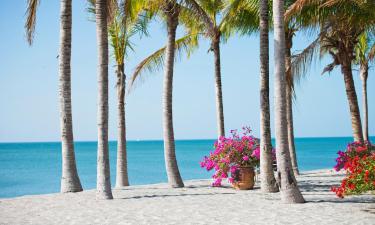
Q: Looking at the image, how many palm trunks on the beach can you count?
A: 10